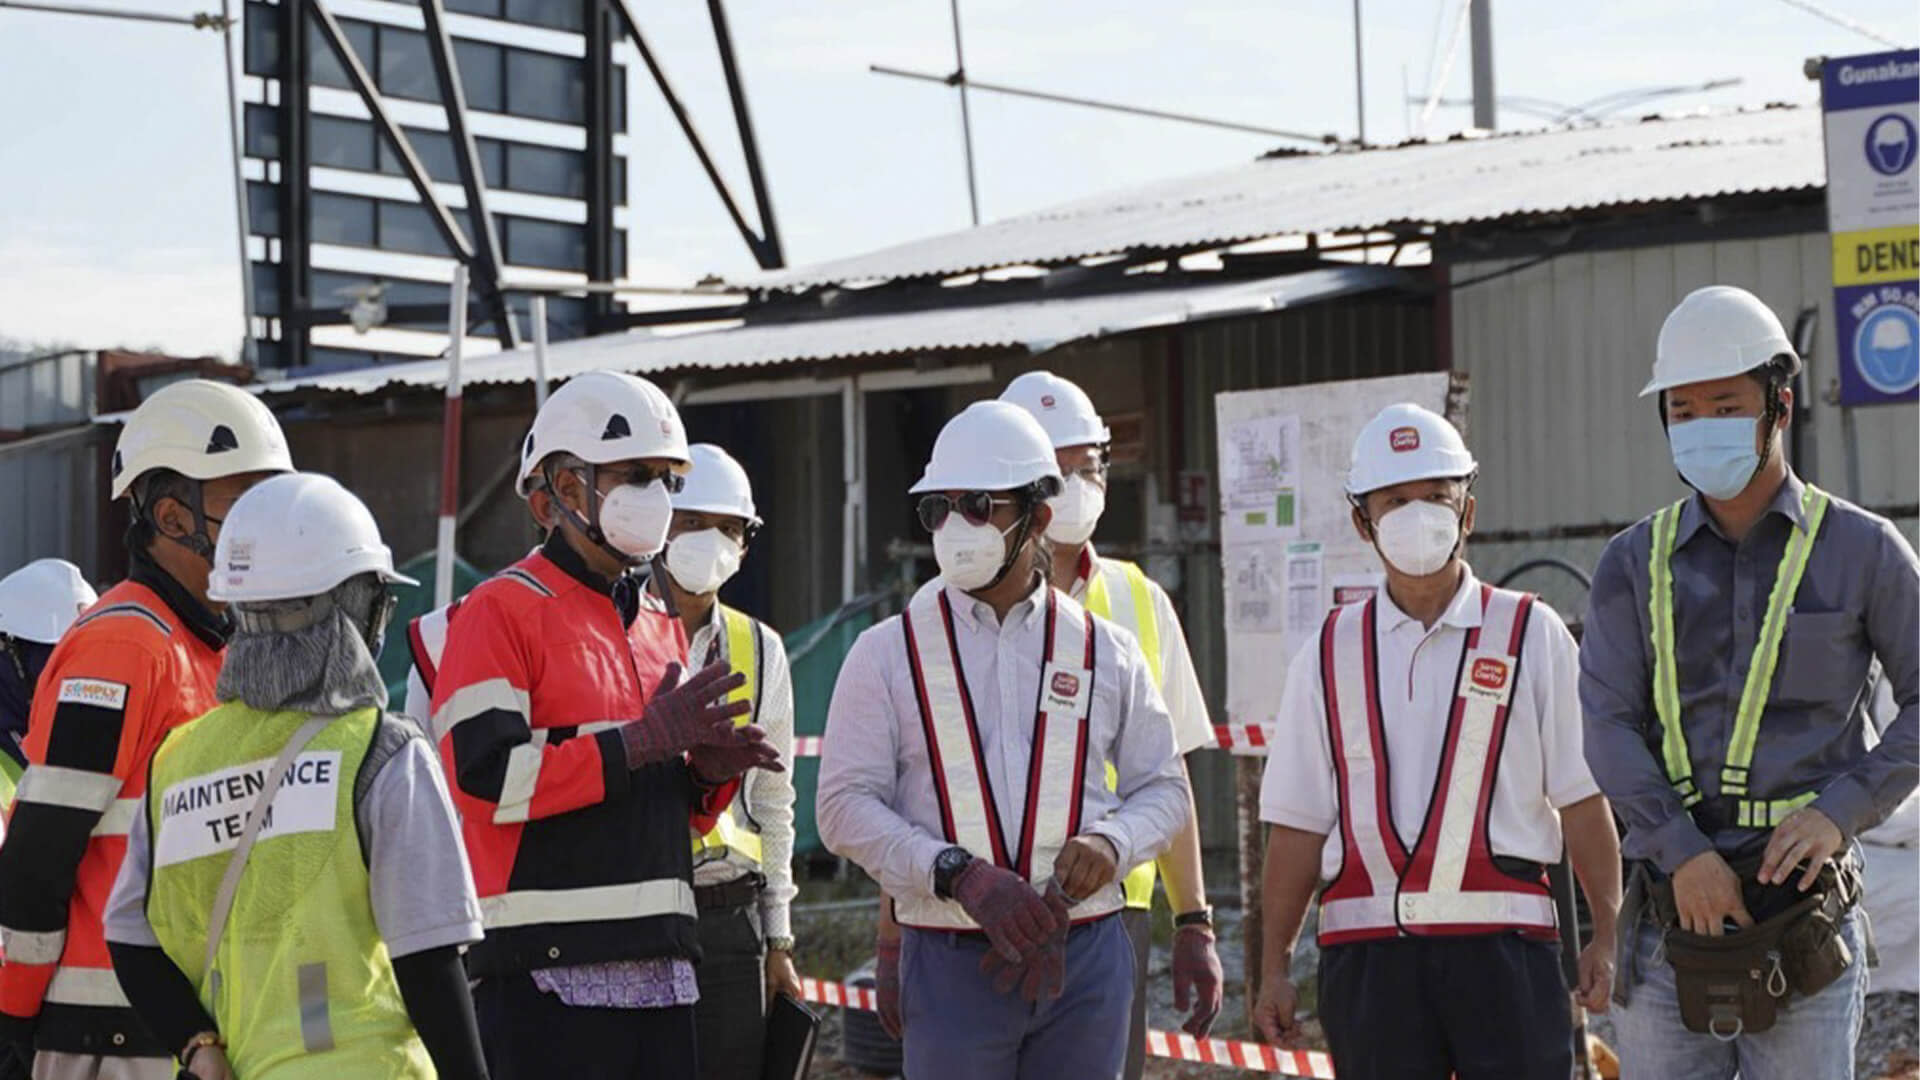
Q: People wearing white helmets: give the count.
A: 9